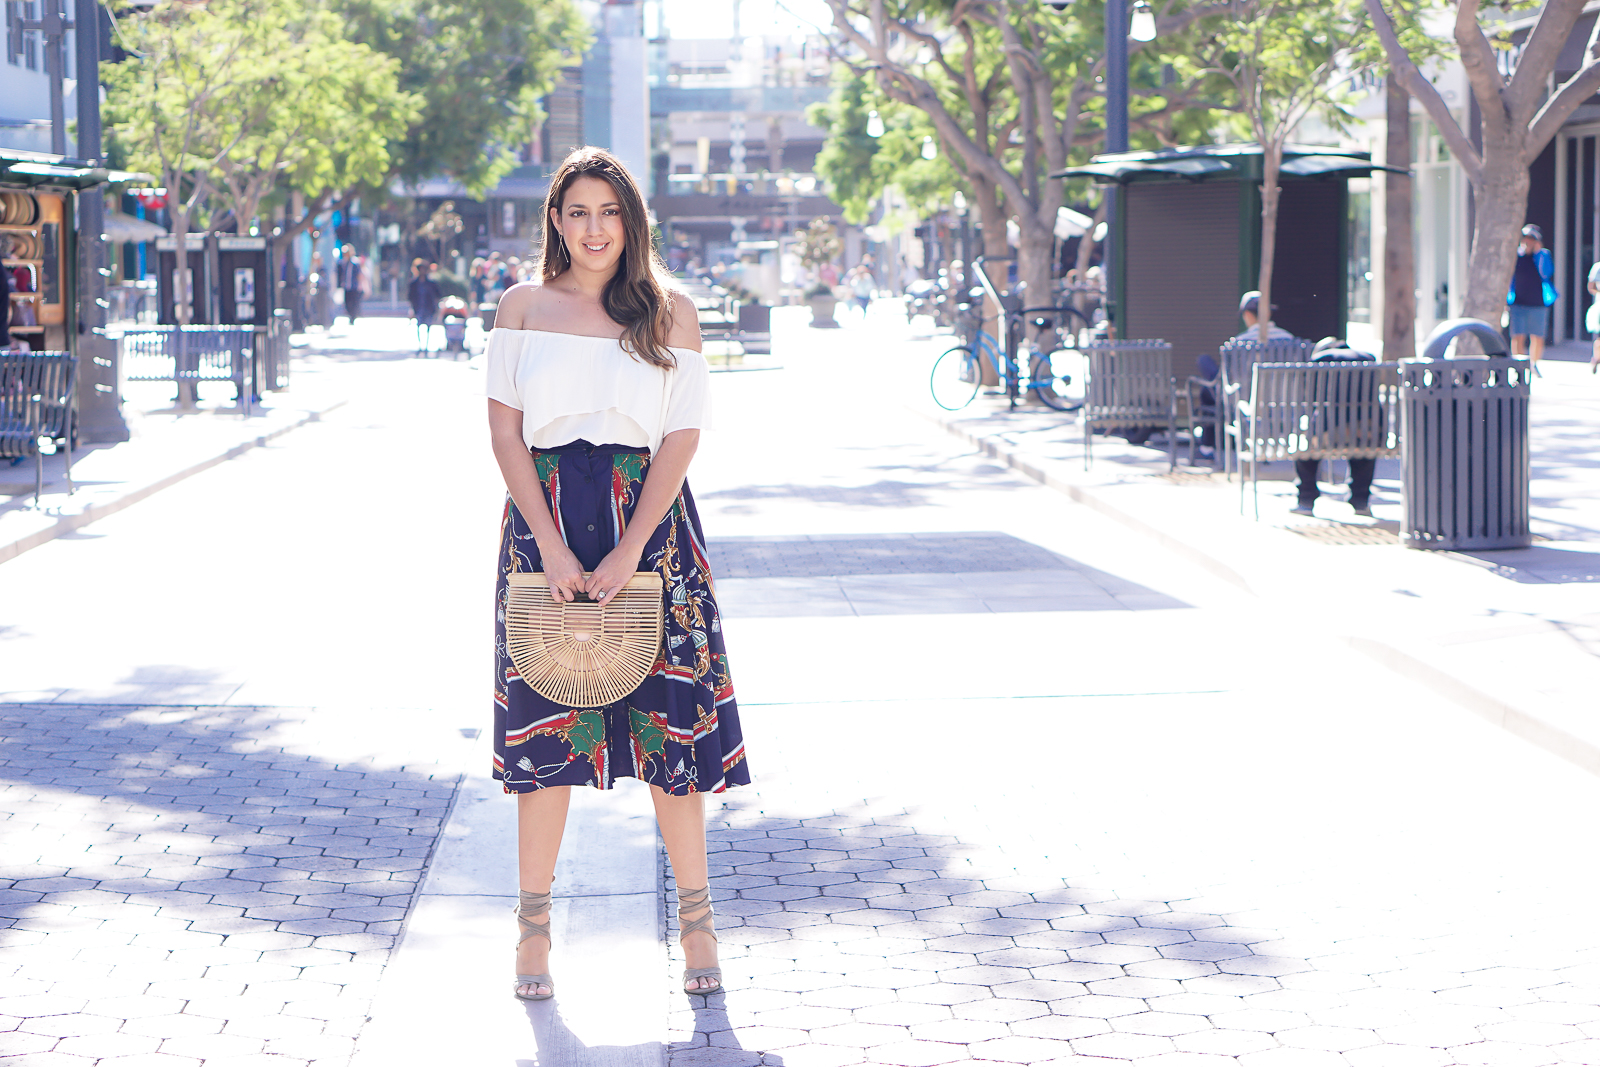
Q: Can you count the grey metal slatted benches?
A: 5